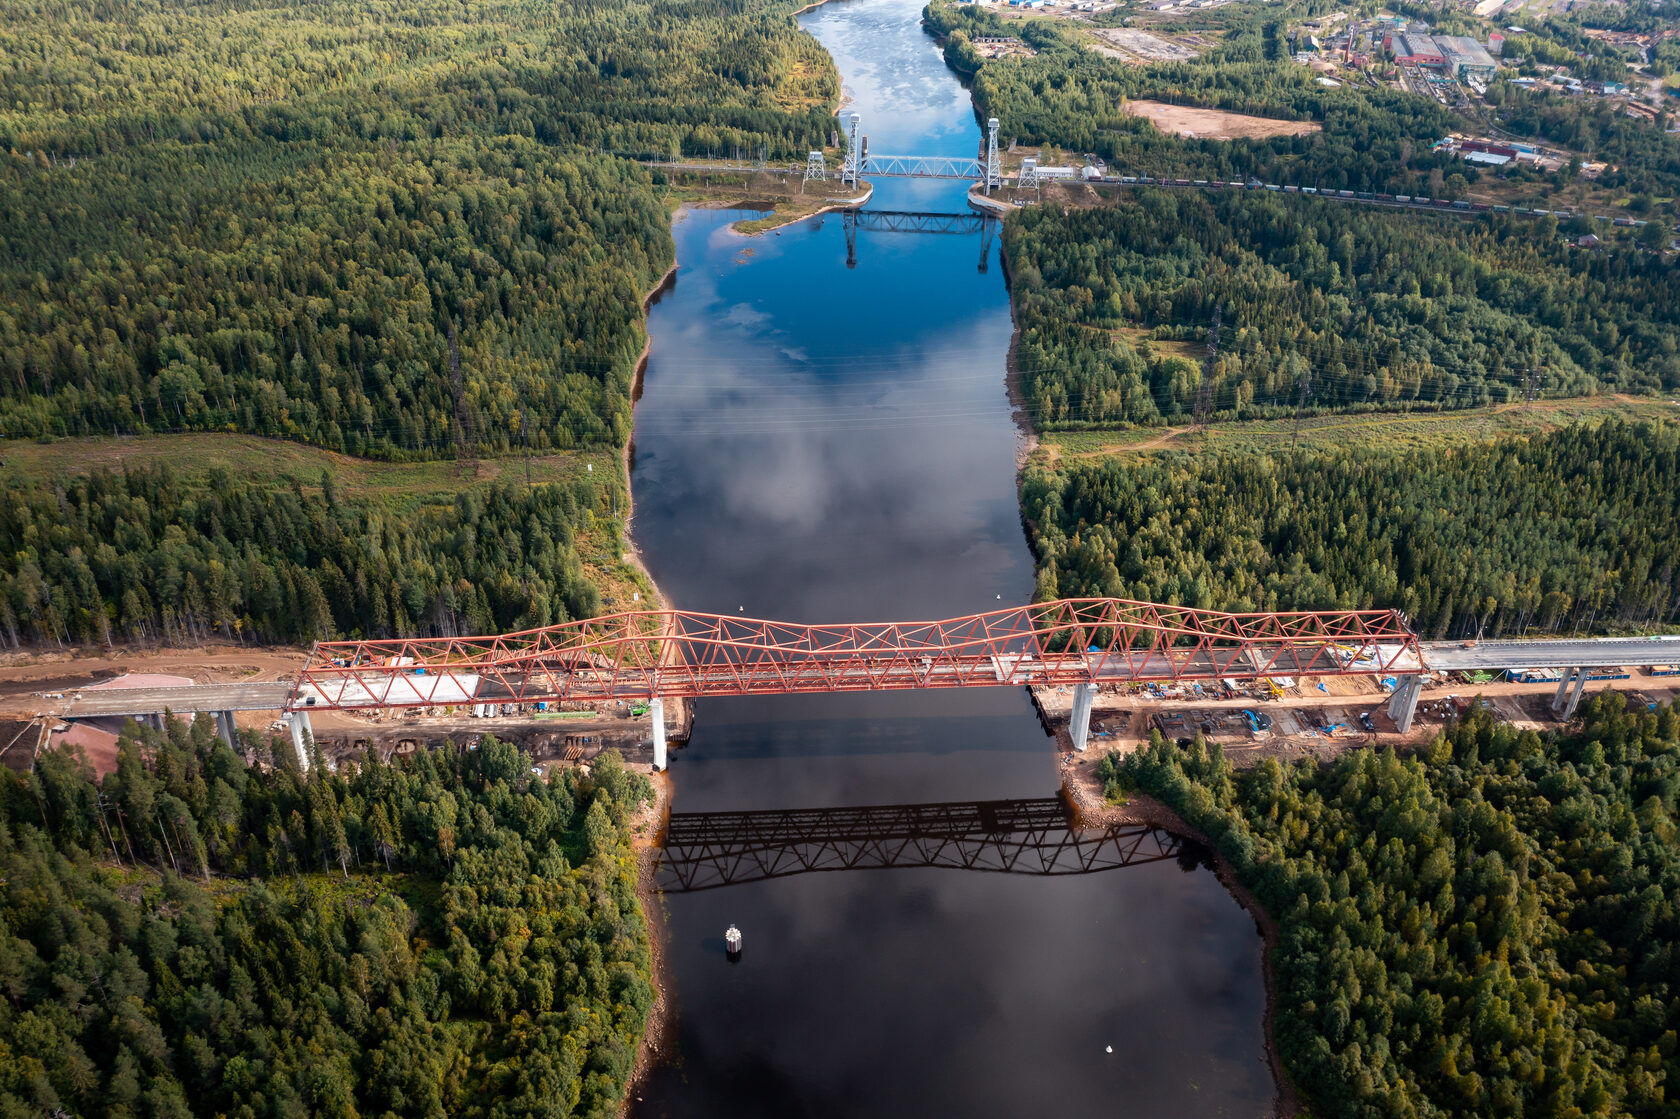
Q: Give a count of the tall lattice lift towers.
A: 2